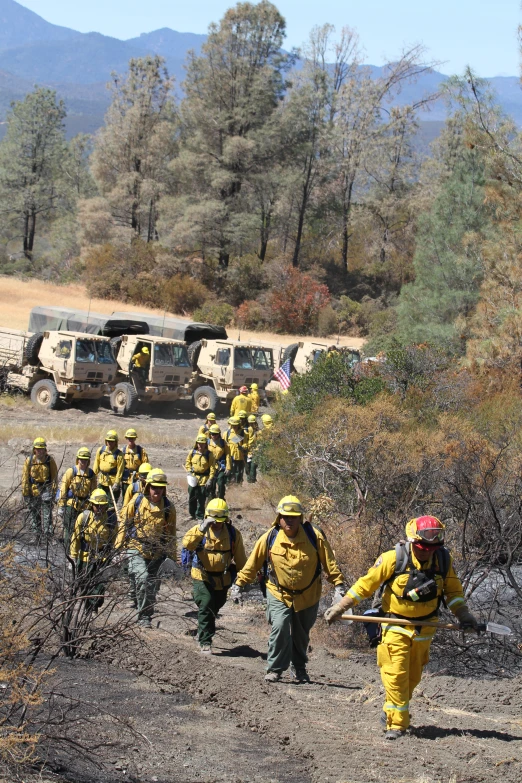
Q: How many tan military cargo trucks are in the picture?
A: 4